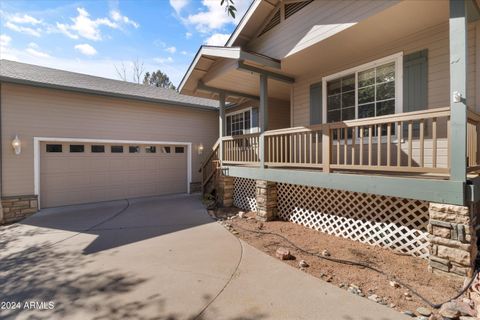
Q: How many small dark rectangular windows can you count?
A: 8